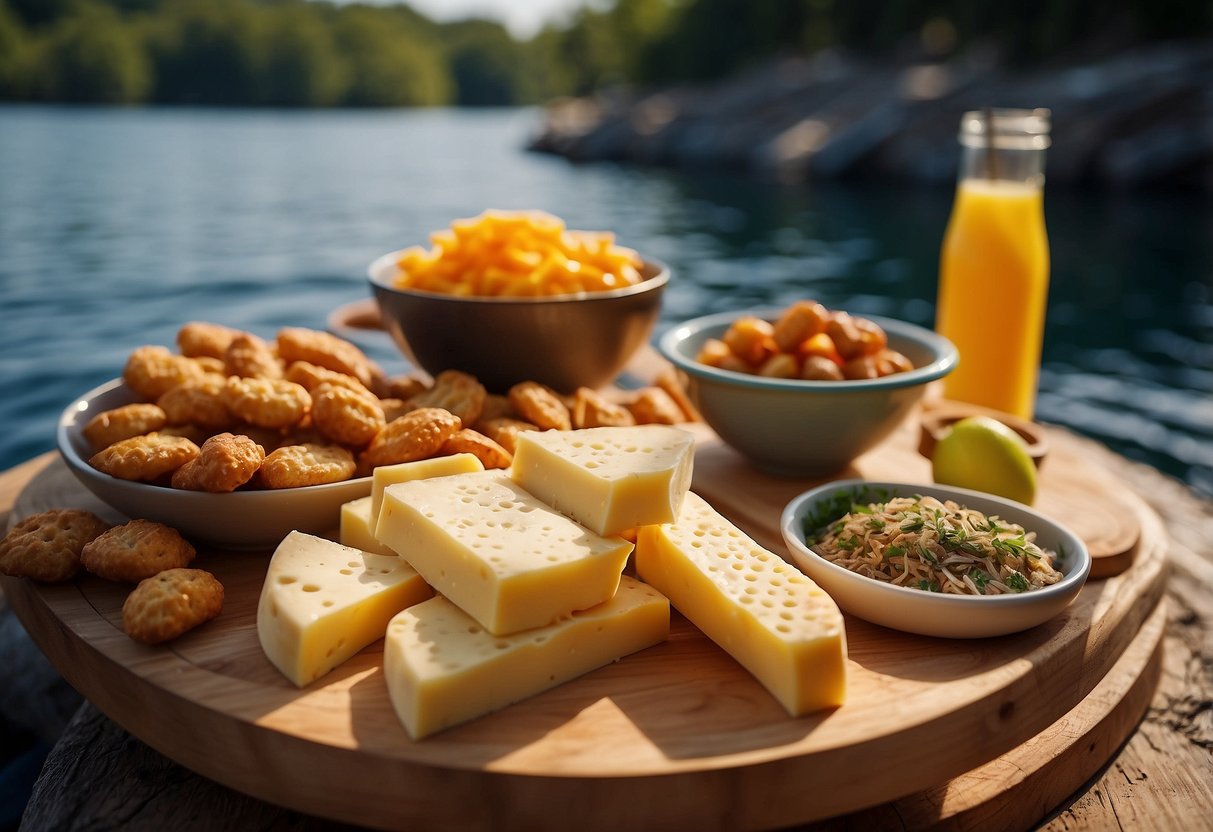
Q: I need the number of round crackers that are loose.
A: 3